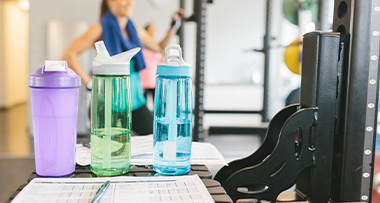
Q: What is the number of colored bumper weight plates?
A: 2